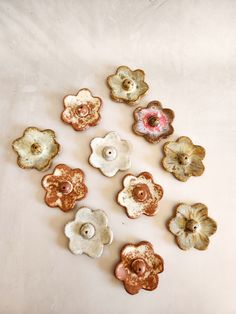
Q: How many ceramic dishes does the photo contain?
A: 11